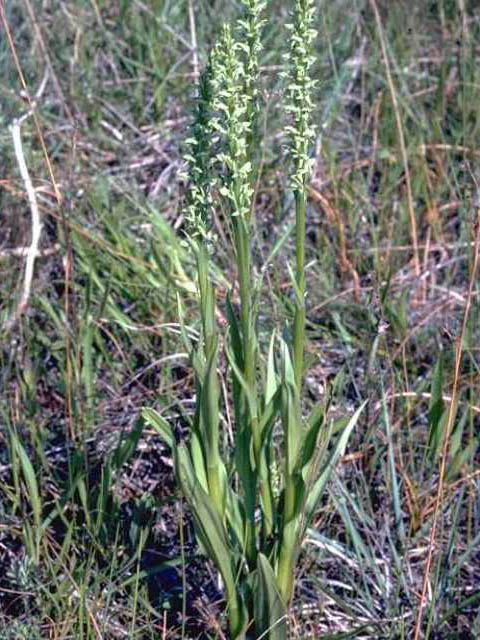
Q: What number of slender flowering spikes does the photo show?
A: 4